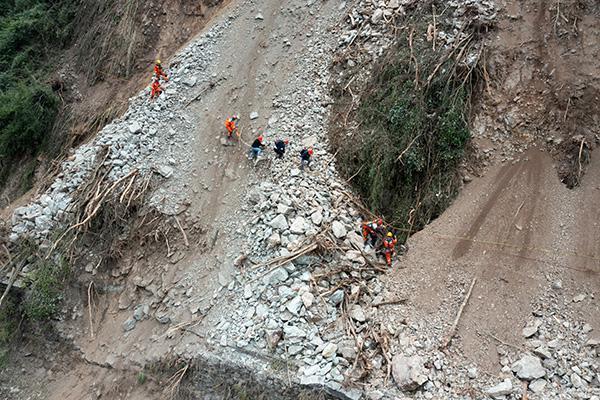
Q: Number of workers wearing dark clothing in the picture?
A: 3